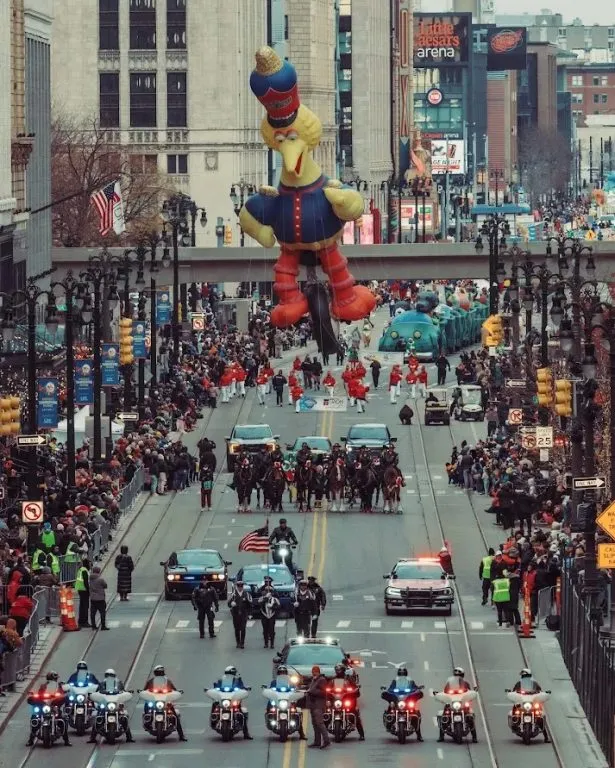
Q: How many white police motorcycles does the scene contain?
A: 7